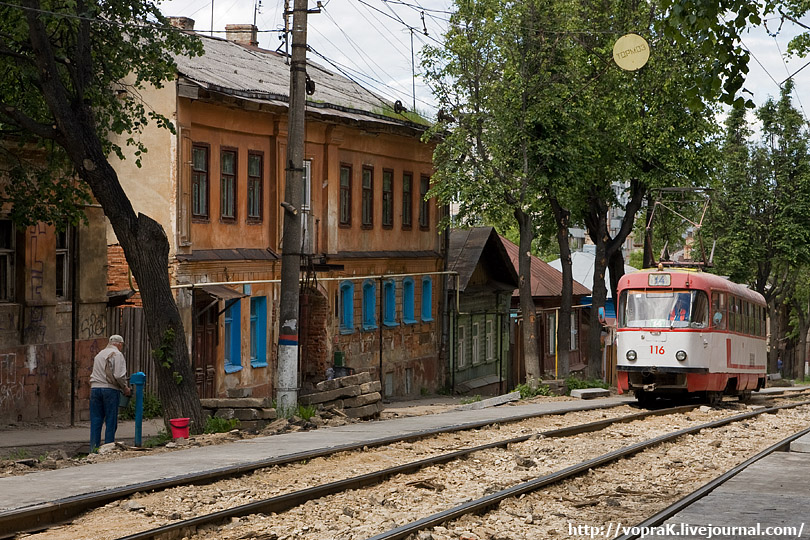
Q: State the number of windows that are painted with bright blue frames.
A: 7